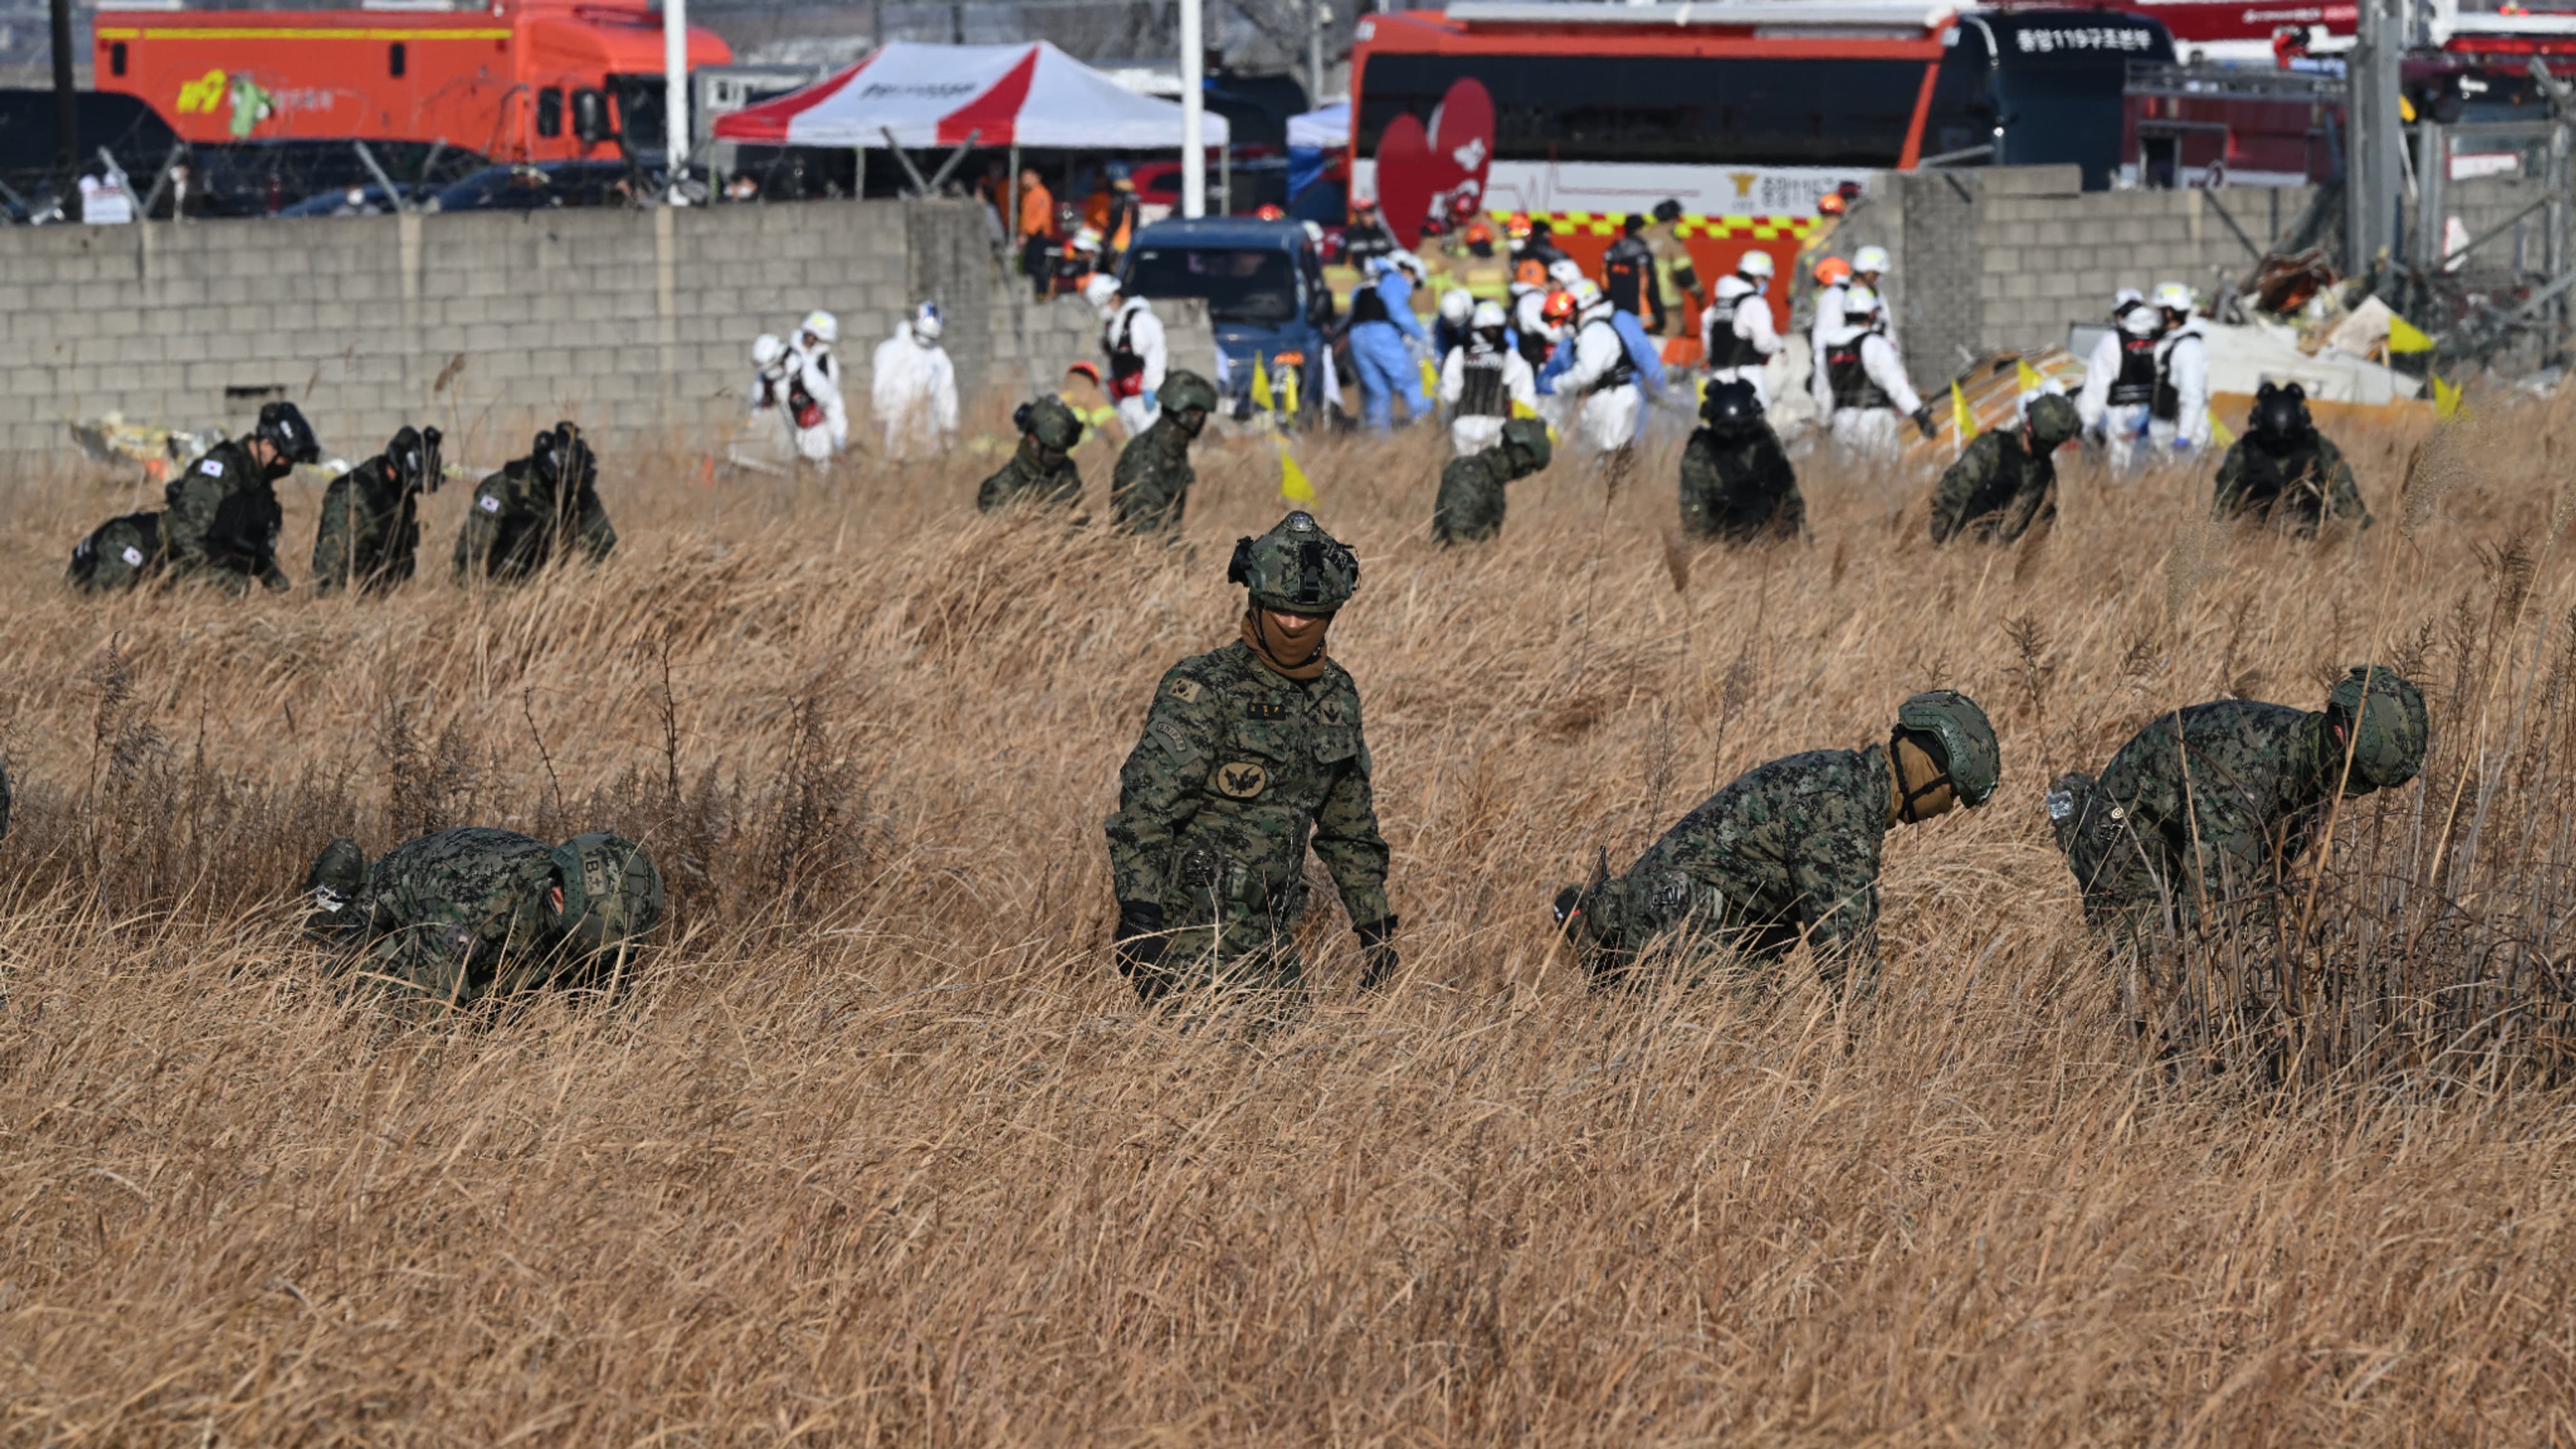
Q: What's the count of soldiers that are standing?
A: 1